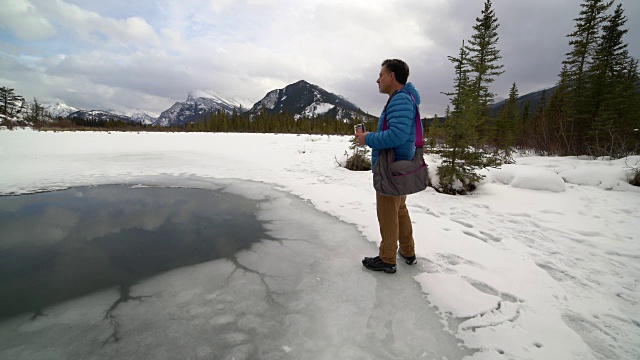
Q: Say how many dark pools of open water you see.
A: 1